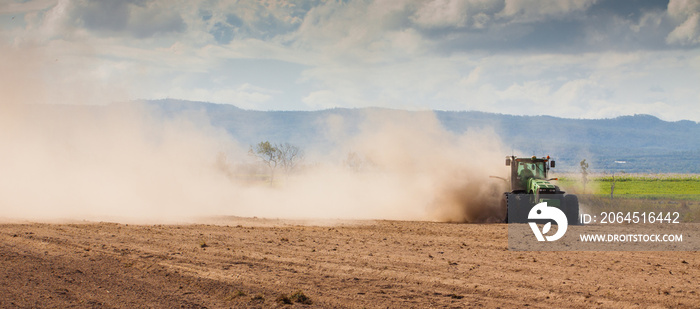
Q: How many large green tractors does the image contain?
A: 1